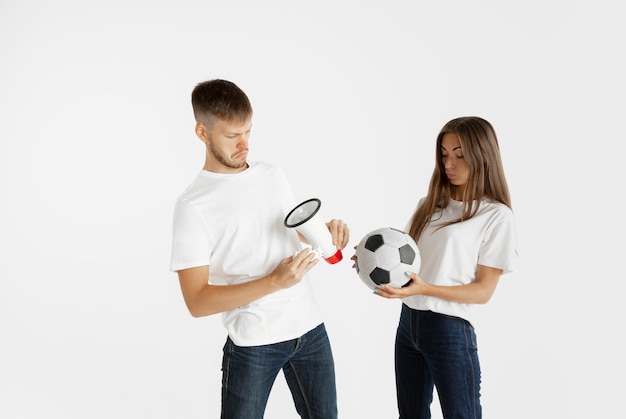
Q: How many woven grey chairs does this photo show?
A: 0